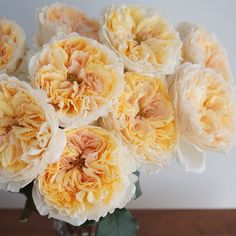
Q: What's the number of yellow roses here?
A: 9